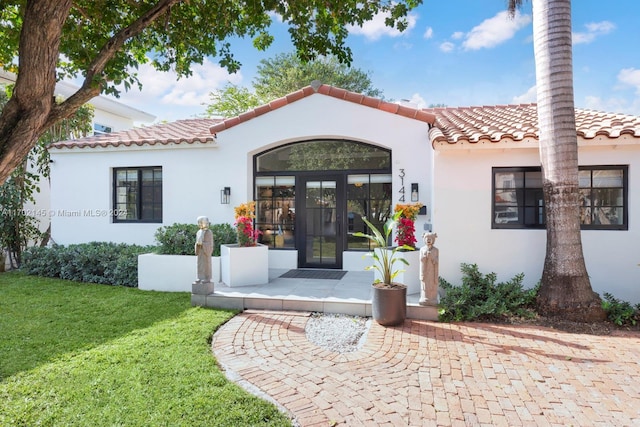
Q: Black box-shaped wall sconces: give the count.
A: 2